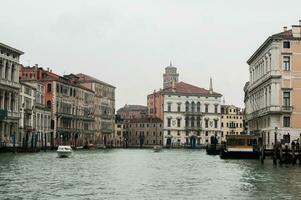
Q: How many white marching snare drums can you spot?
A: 0